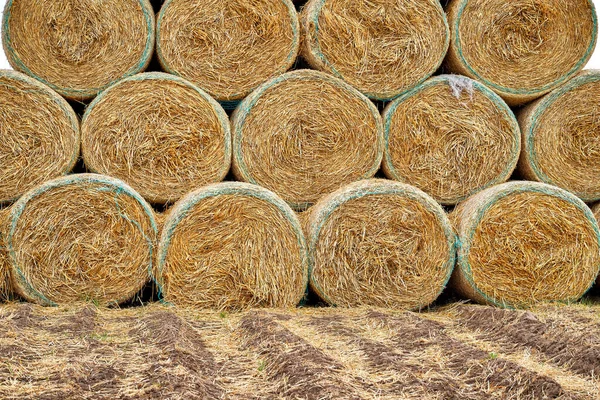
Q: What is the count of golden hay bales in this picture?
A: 13